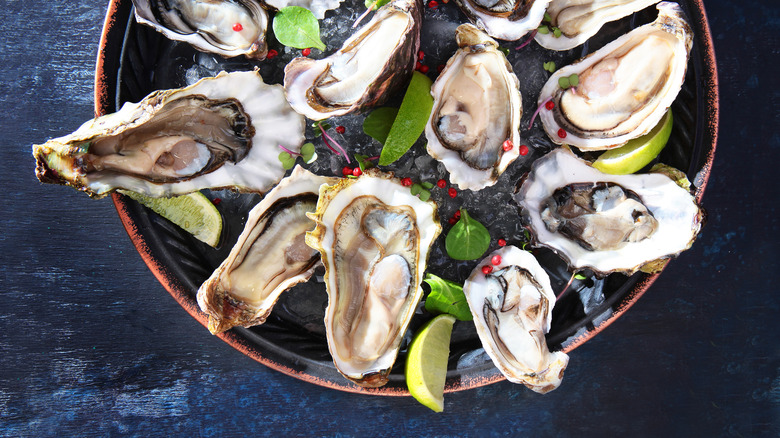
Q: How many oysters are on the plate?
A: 12